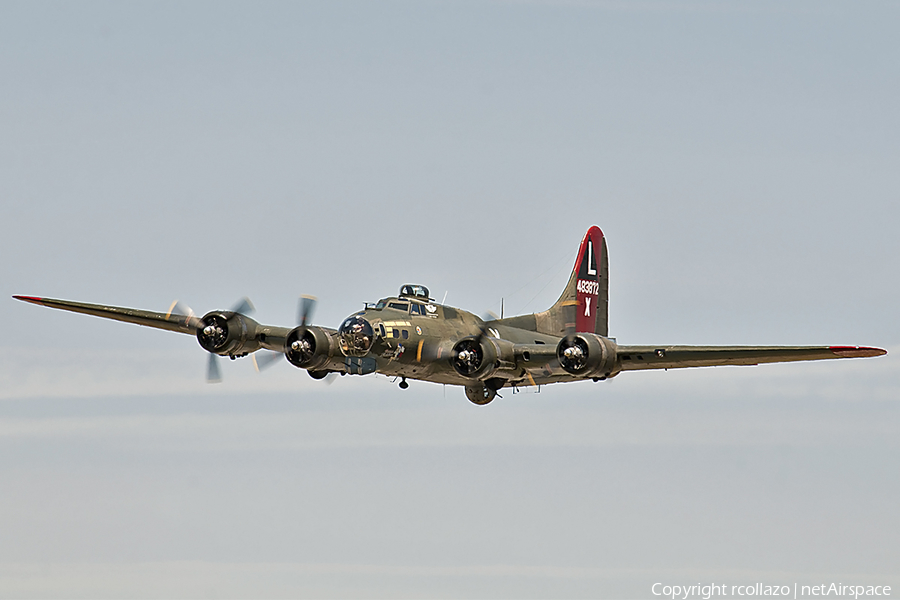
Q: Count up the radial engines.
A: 4